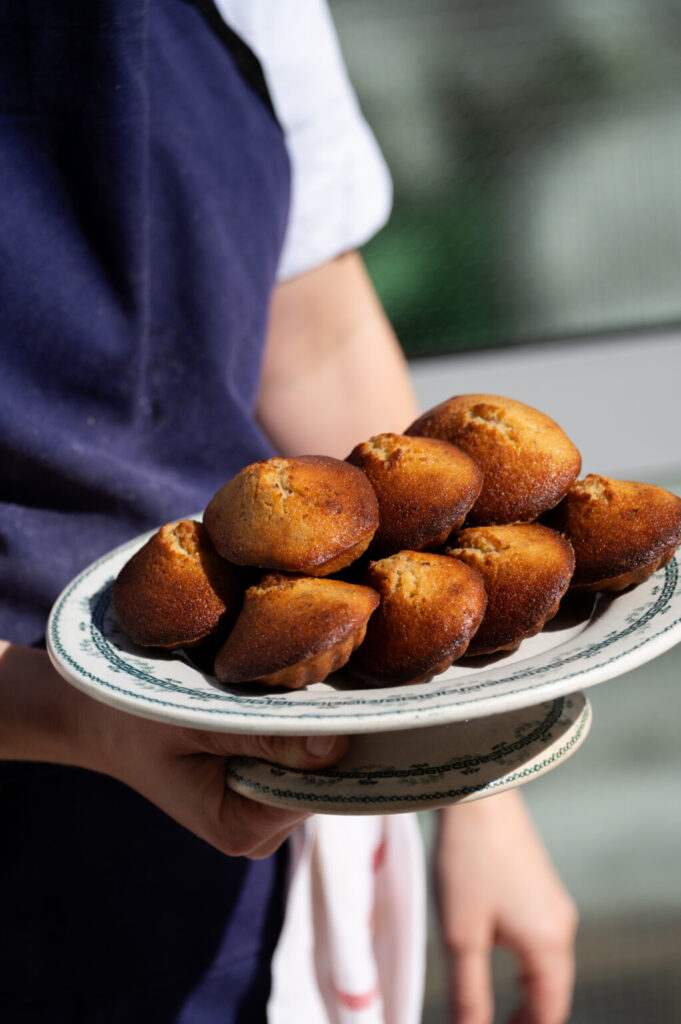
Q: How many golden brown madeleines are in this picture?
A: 8